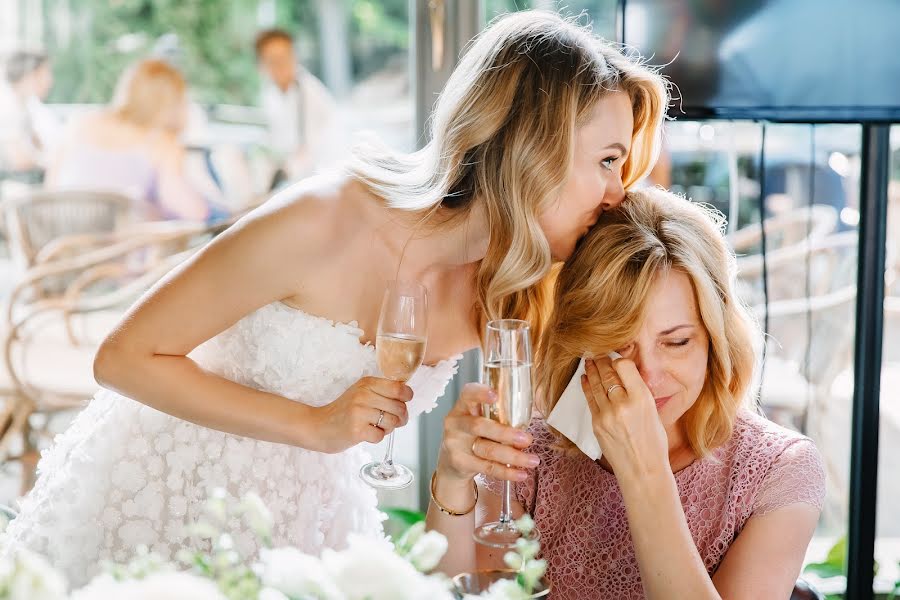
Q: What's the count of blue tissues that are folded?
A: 0